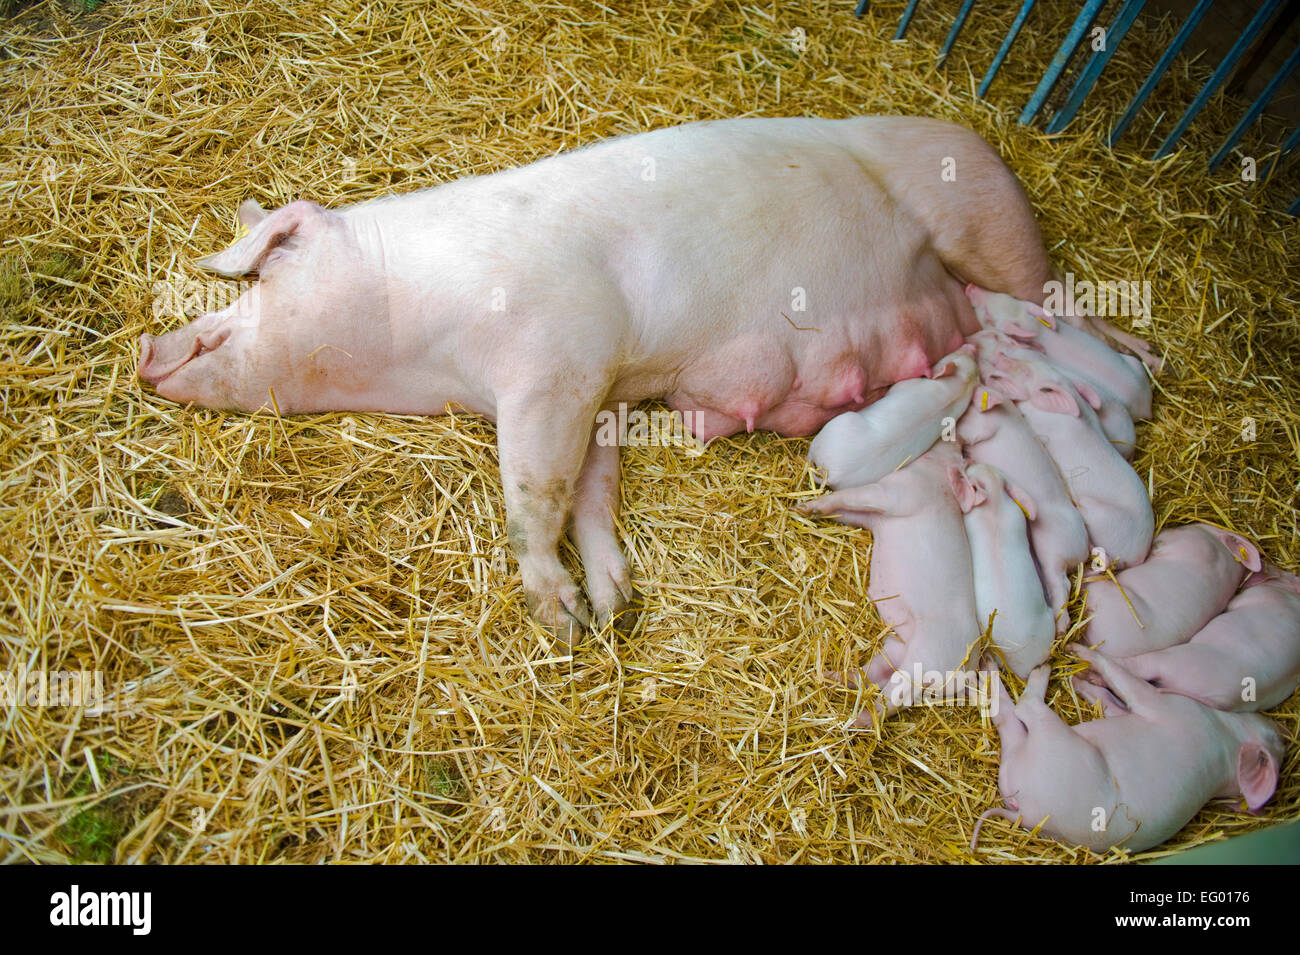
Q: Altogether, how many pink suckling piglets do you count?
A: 10